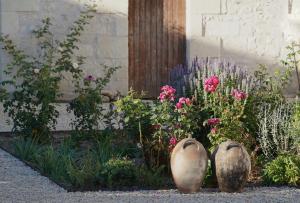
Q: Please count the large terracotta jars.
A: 2